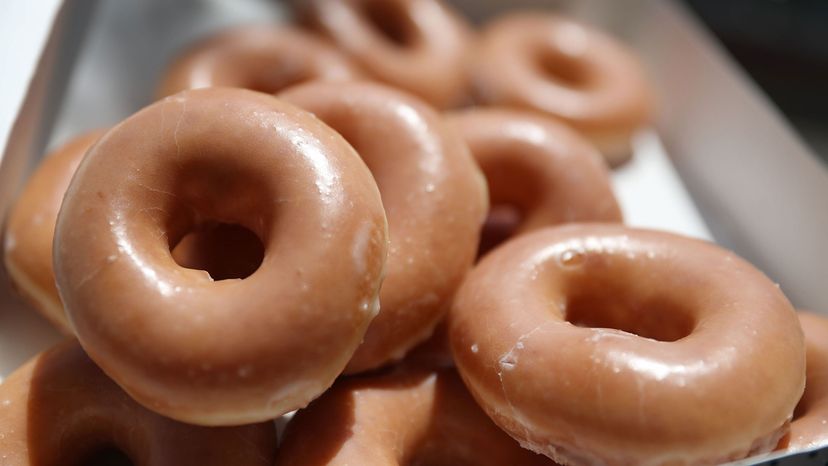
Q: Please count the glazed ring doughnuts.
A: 11